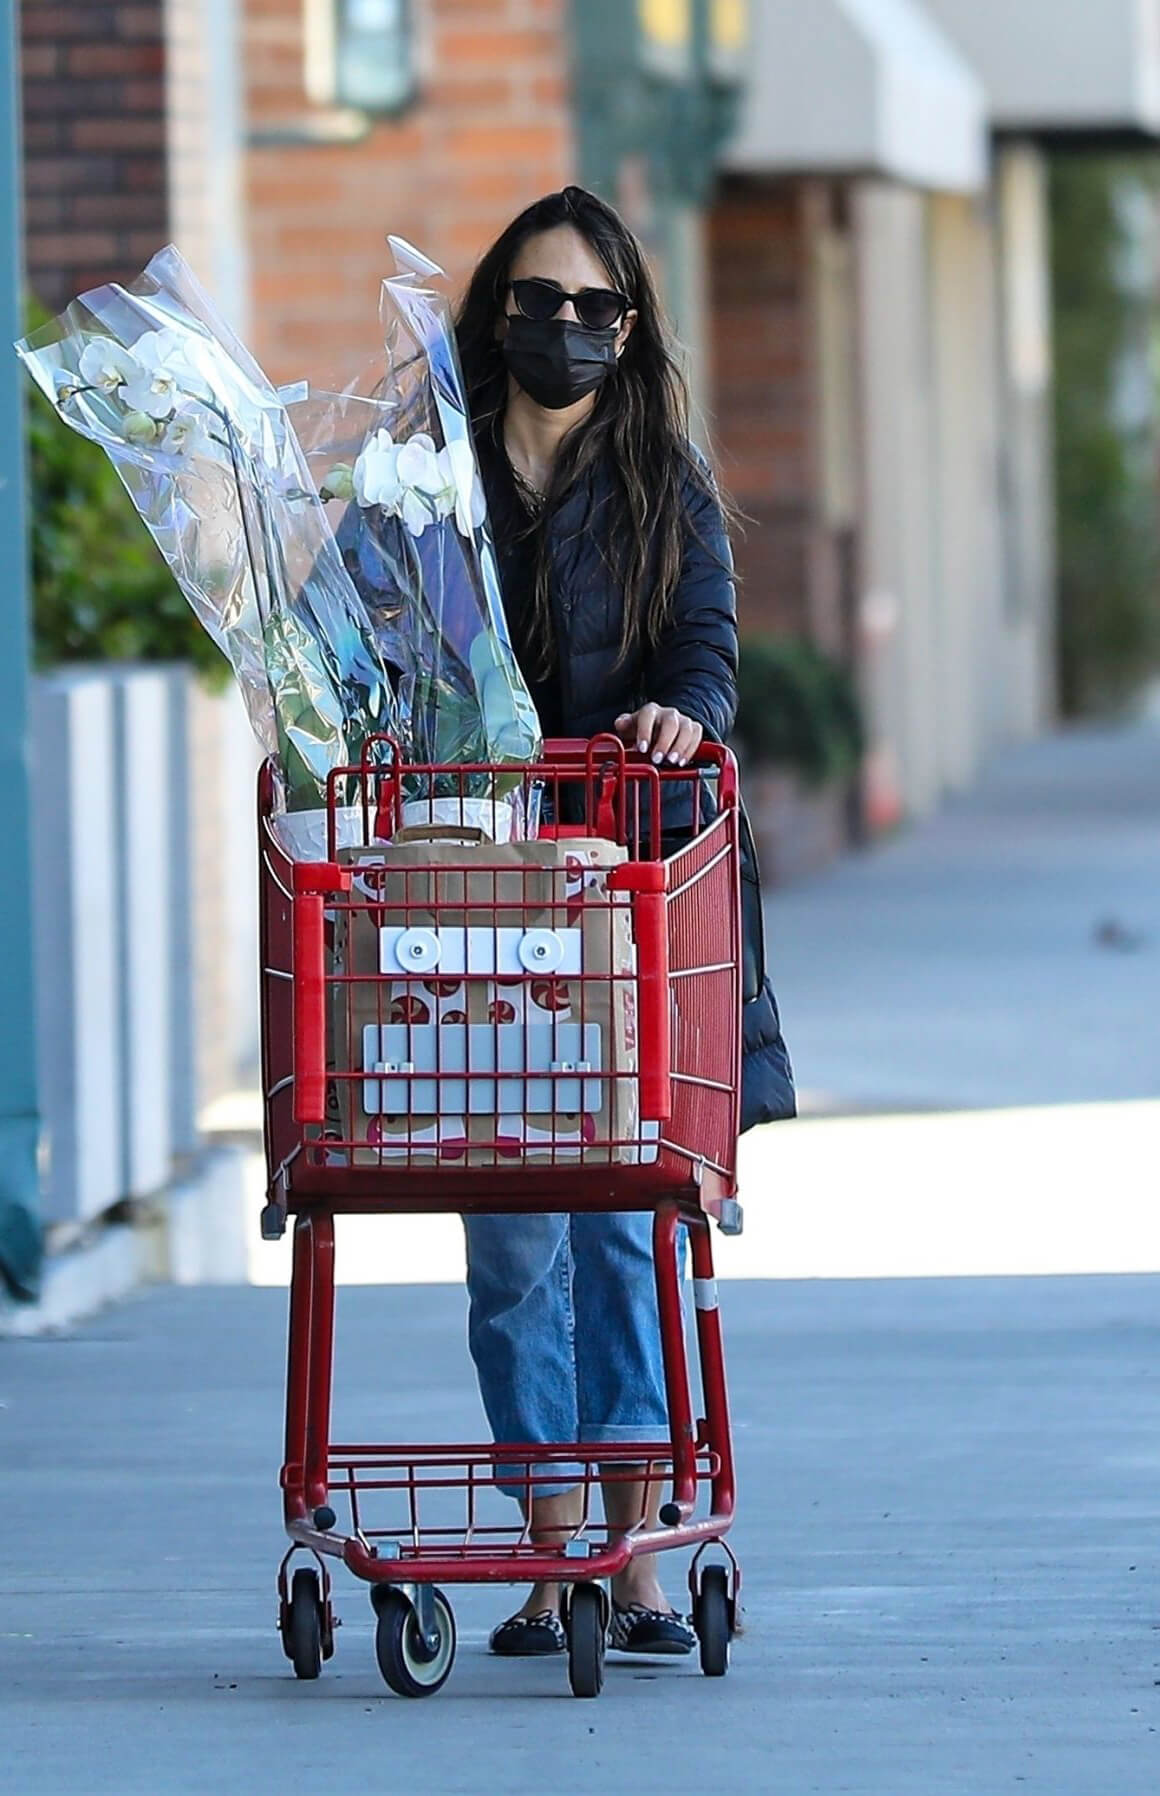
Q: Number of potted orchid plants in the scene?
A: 2